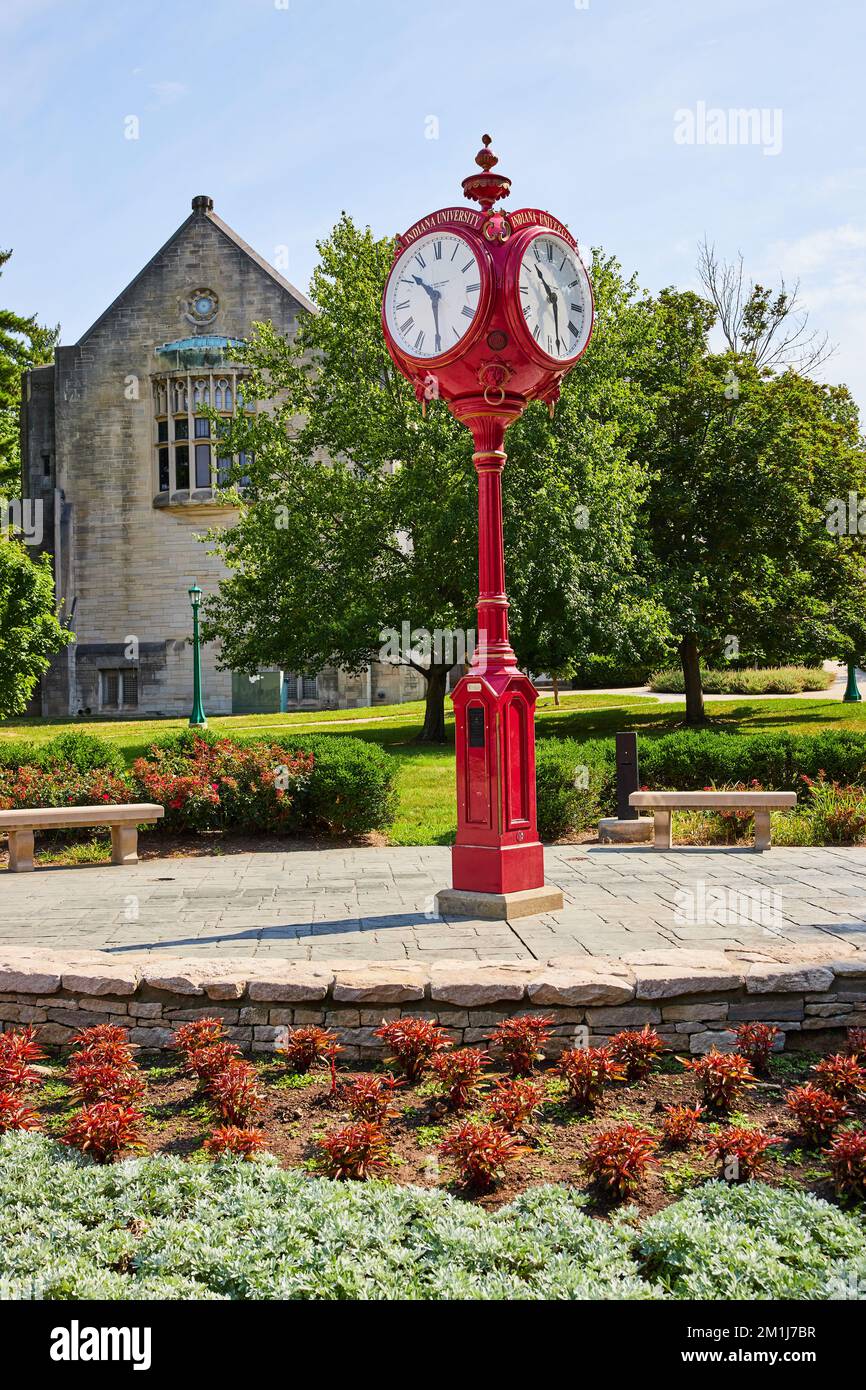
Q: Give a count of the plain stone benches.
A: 2